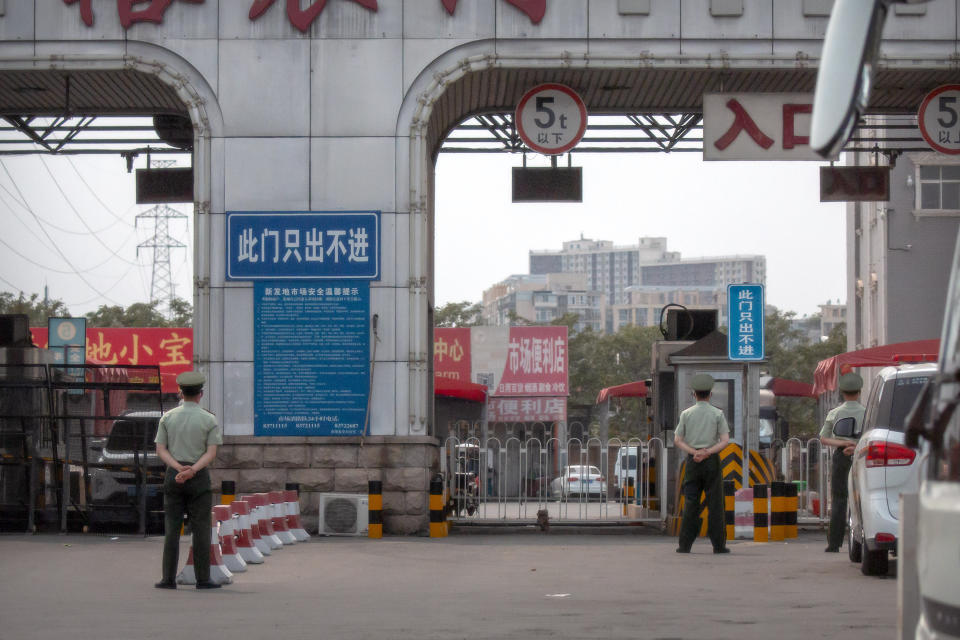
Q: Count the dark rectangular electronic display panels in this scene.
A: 3